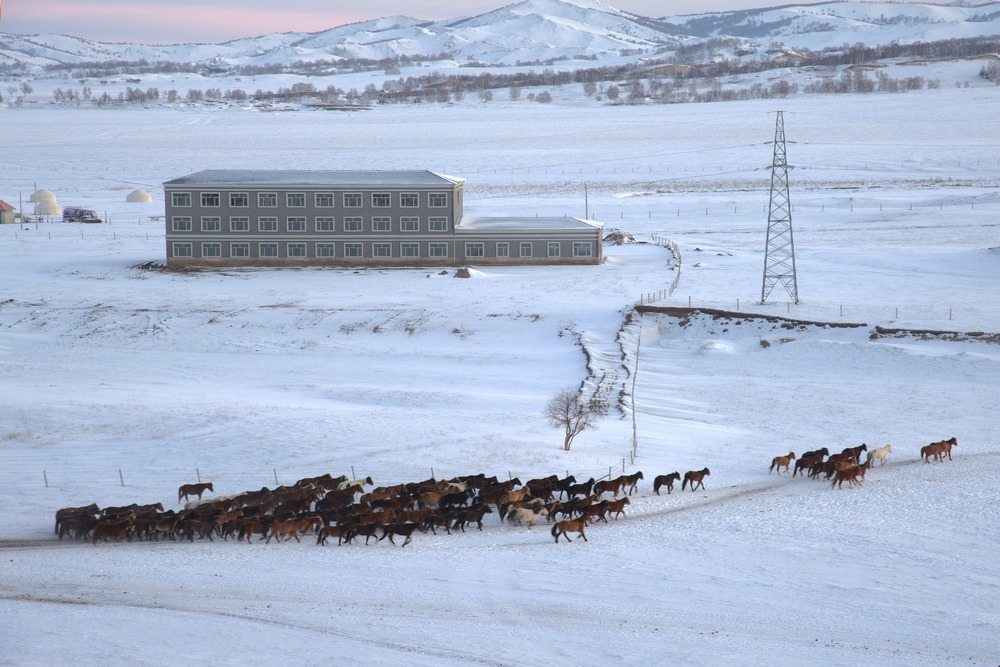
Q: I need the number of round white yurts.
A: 3